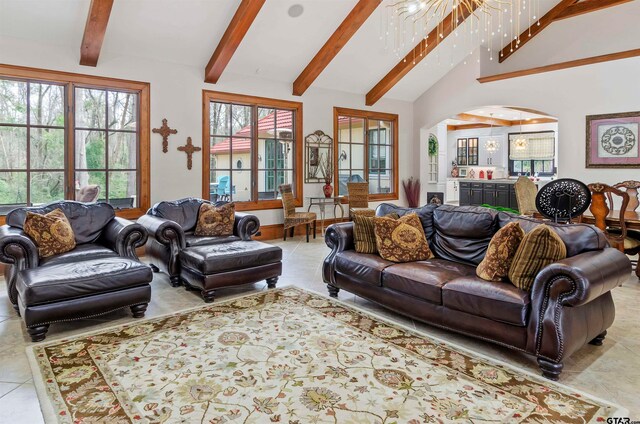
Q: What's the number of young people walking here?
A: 0